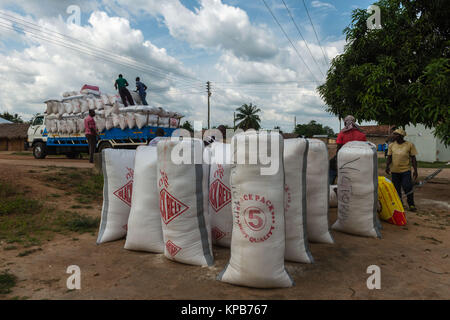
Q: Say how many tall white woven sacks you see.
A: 8